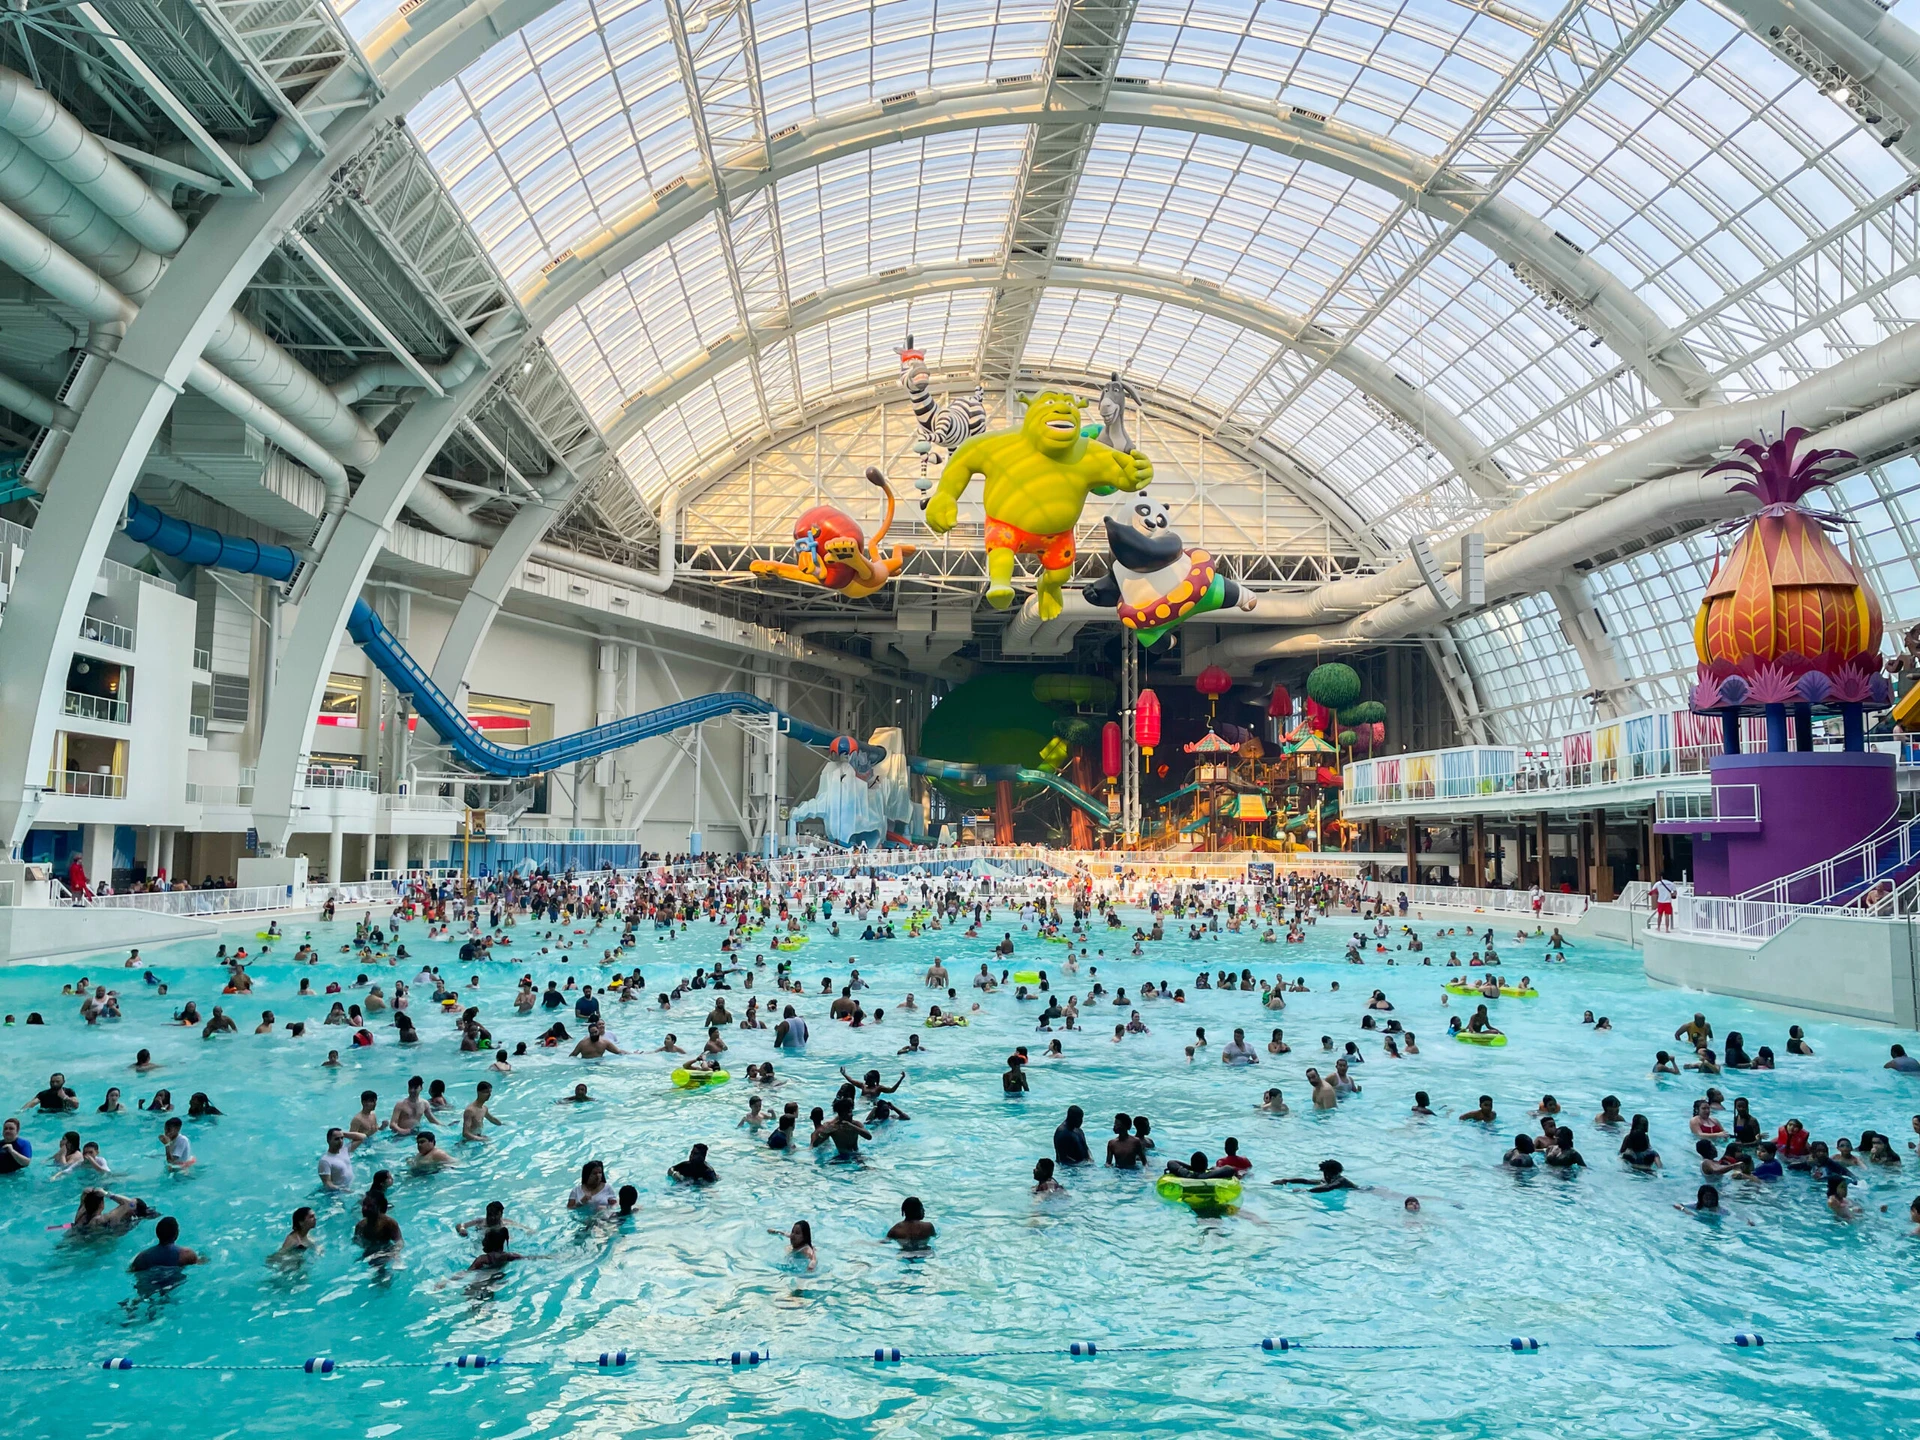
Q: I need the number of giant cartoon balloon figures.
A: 5